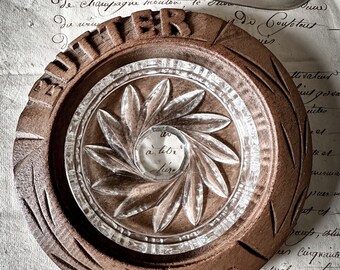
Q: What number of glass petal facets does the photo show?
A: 12